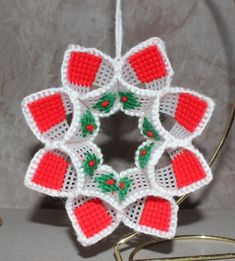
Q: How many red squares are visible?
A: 8